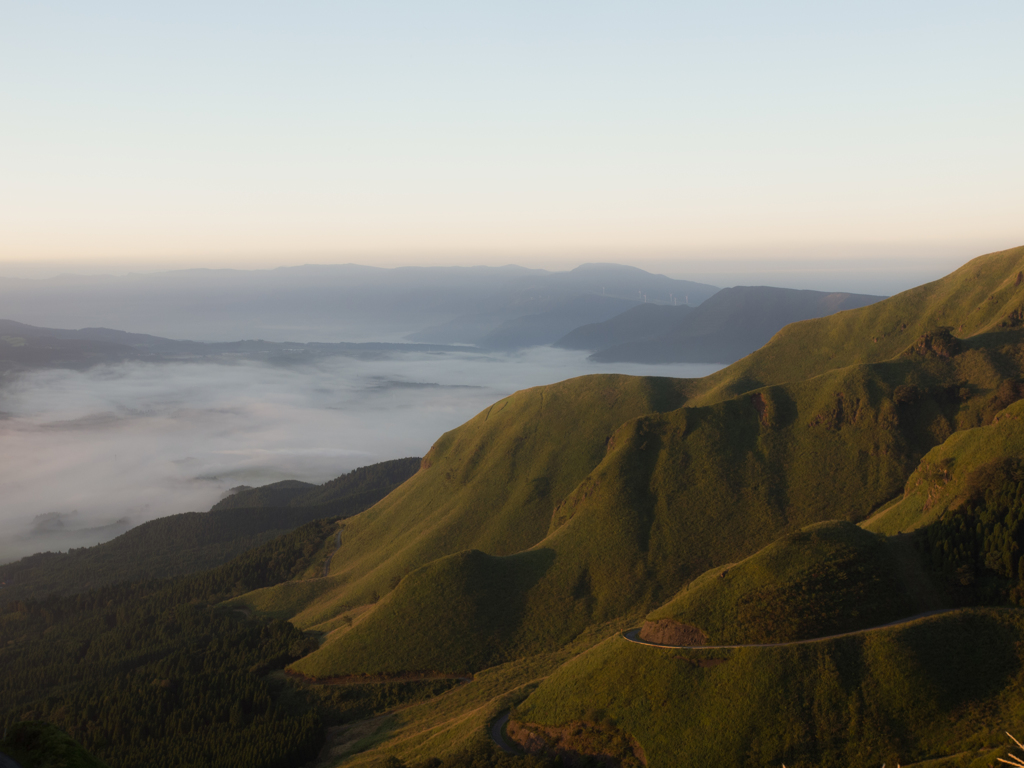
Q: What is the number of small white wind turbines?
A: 6